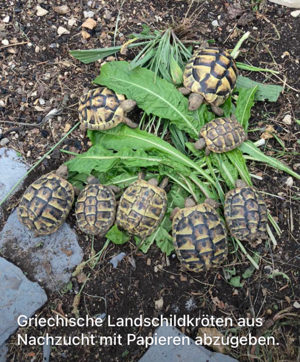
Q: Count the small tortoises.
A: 8